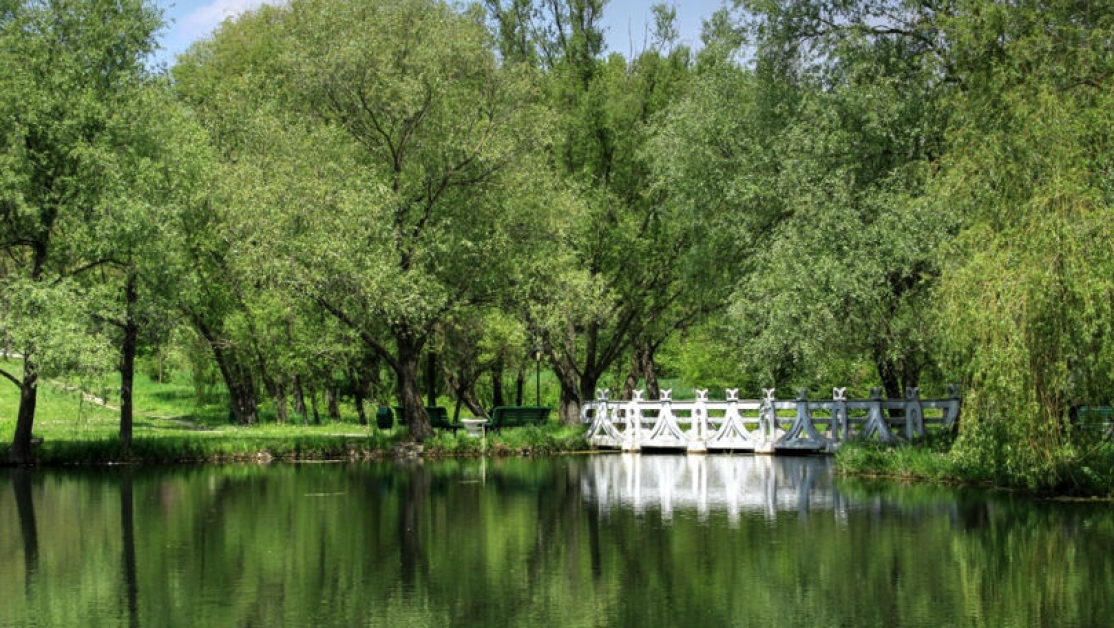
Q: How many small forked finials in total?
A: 11